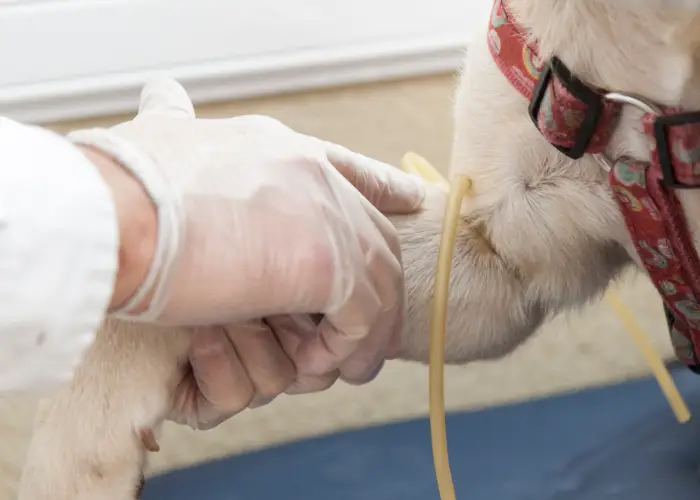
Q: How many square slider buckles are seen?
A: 2